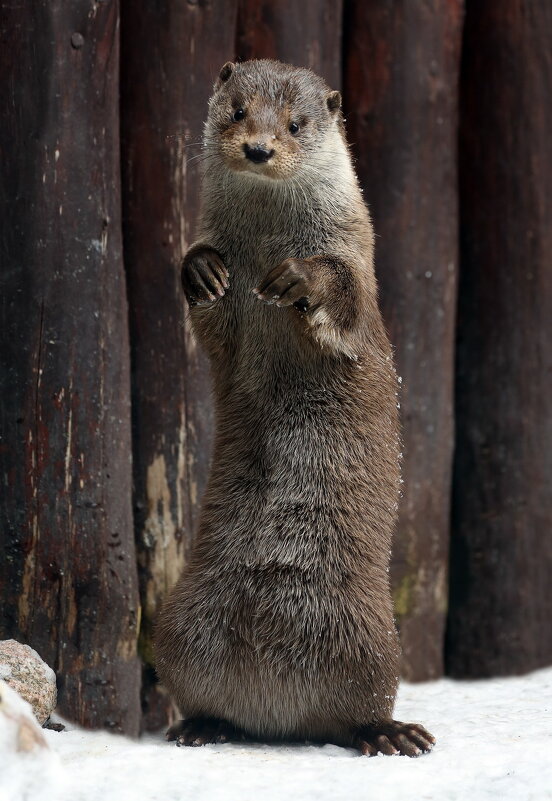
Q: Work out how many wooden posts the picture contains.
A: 5